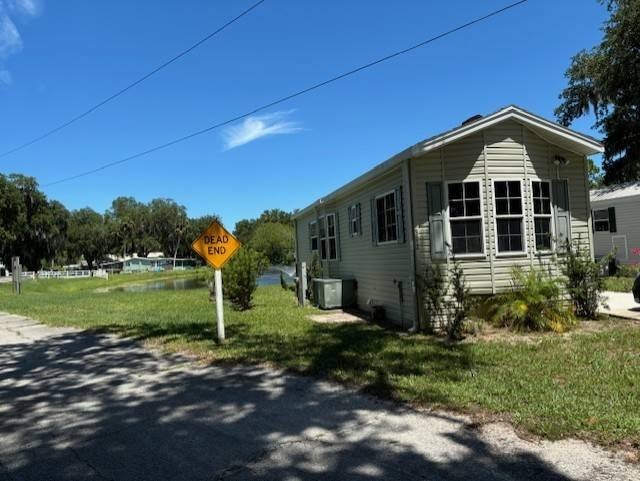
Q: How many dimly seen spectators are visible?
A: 0